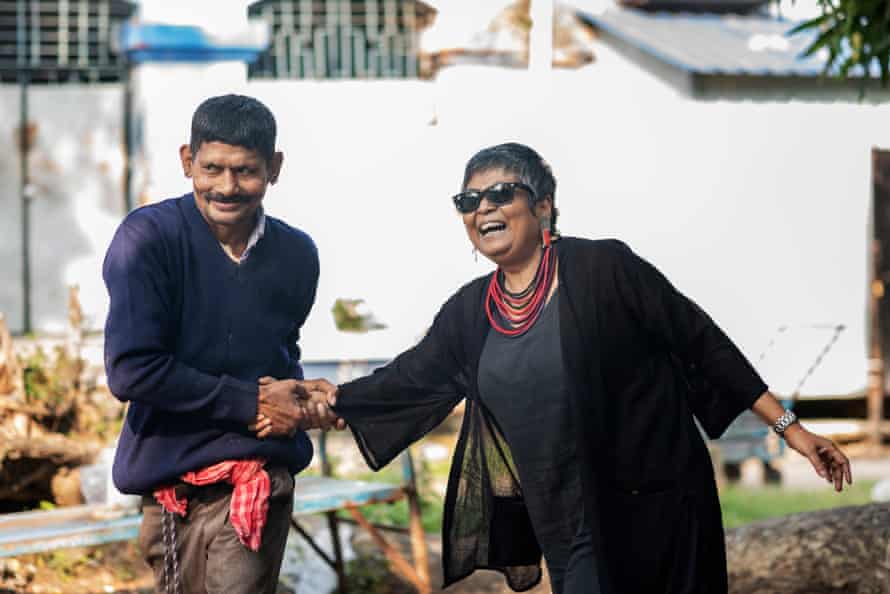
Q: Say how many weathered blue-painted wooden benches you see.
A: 1